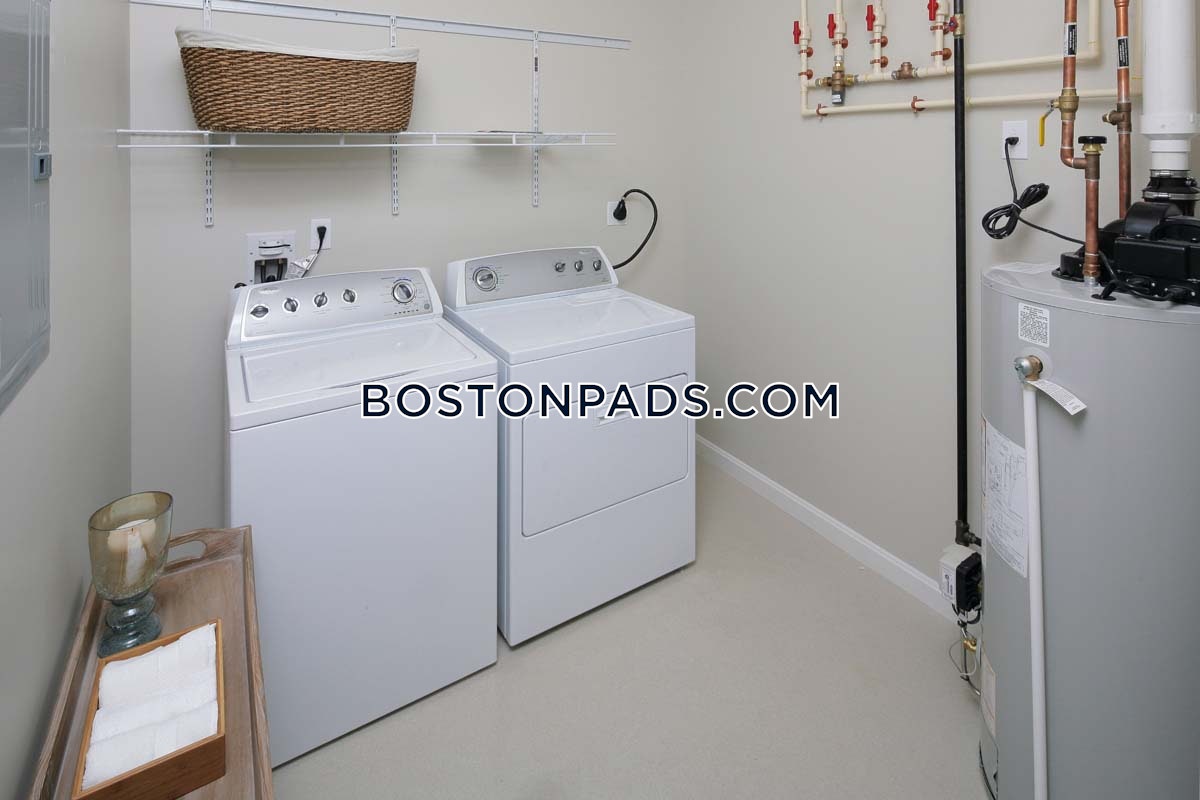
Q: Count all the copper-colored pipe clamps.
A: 9